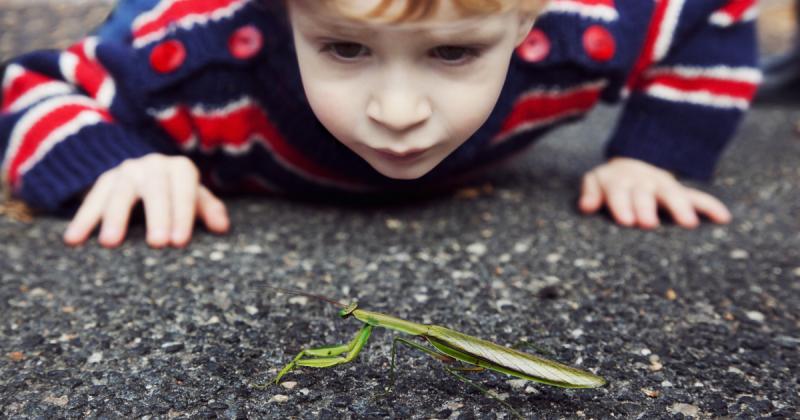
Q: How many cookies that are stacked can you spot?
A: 0